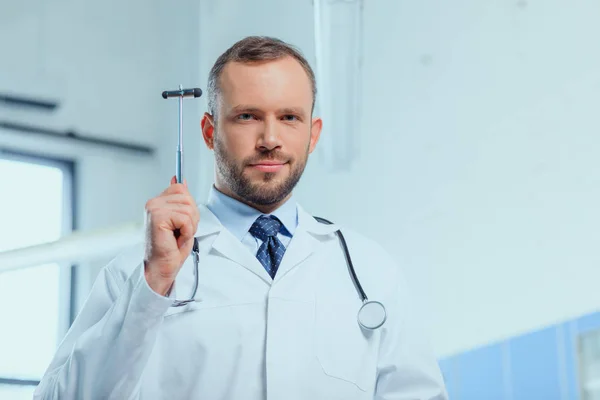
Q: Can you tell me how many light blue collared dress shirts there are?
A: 1